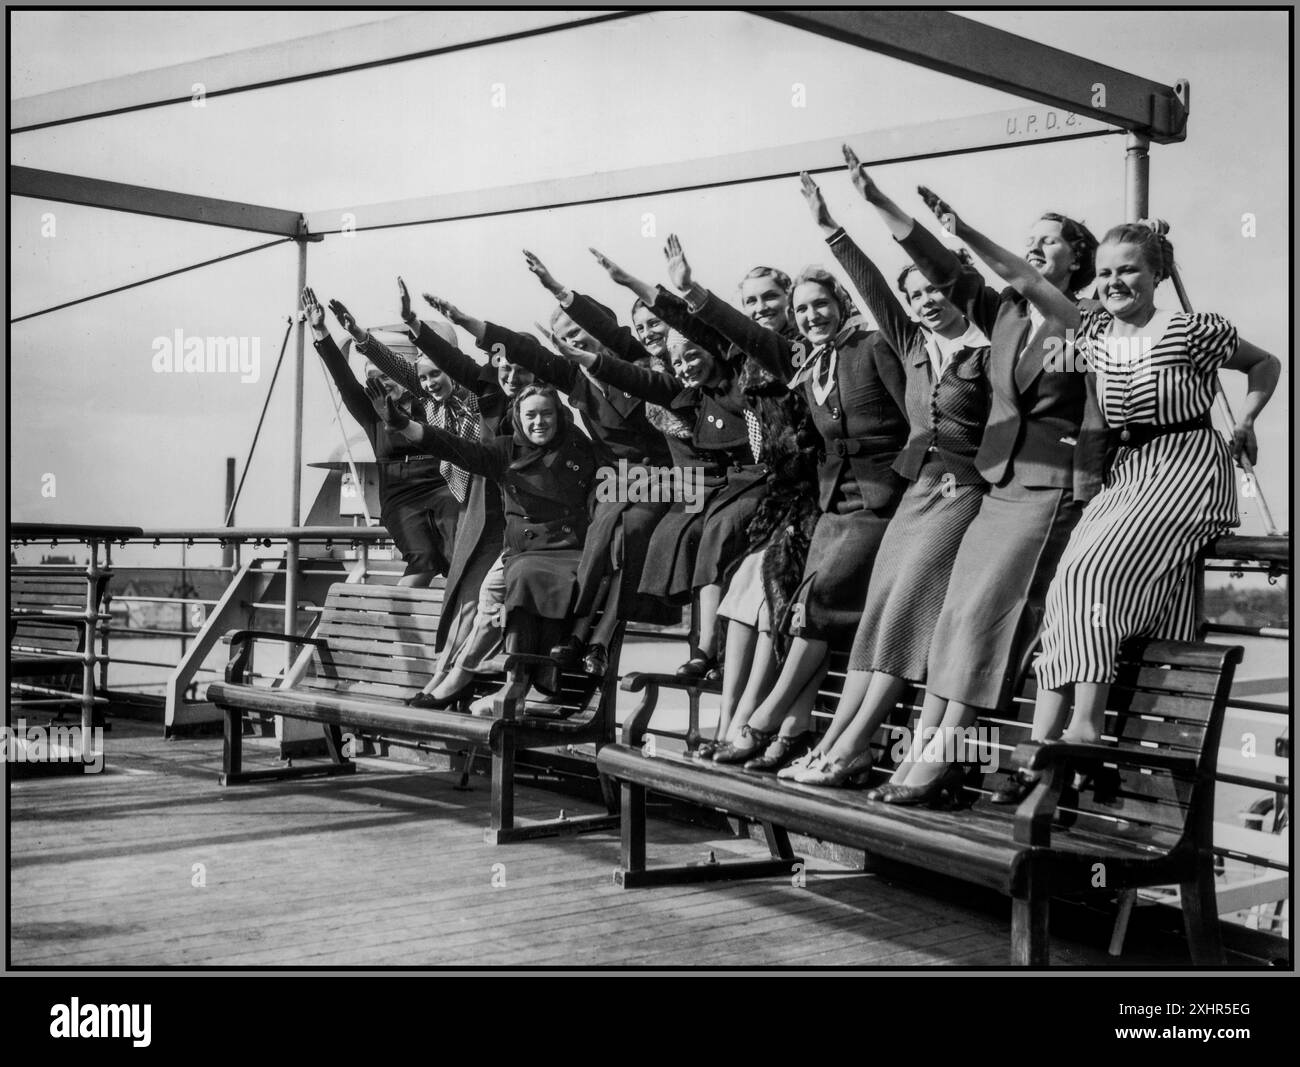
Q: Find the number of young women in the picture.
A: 12